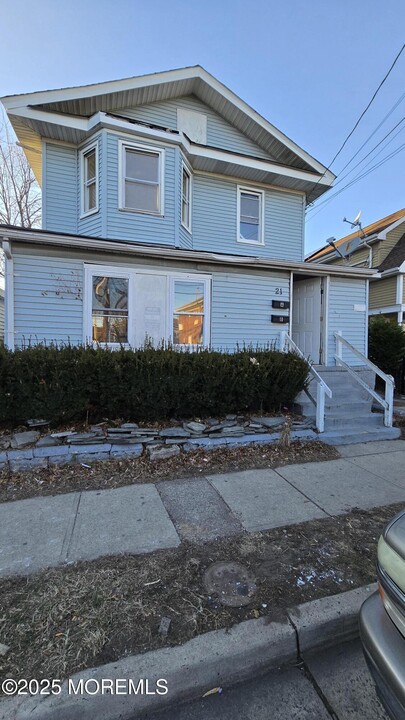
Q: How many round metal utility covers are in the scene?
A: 1